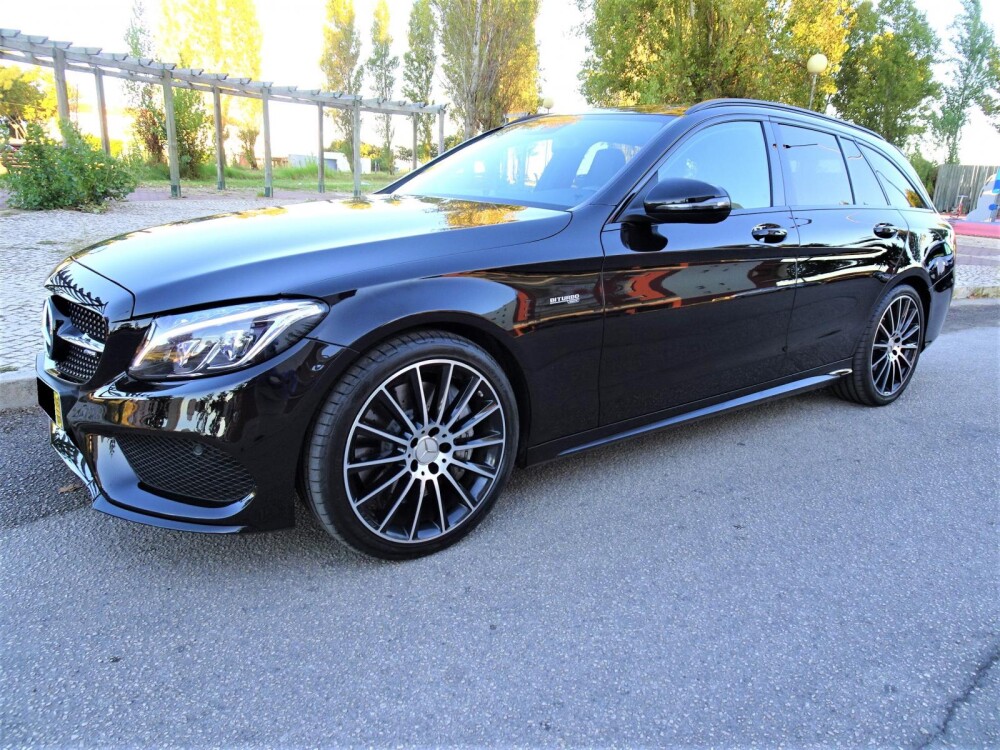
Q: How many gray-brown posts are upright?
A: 9